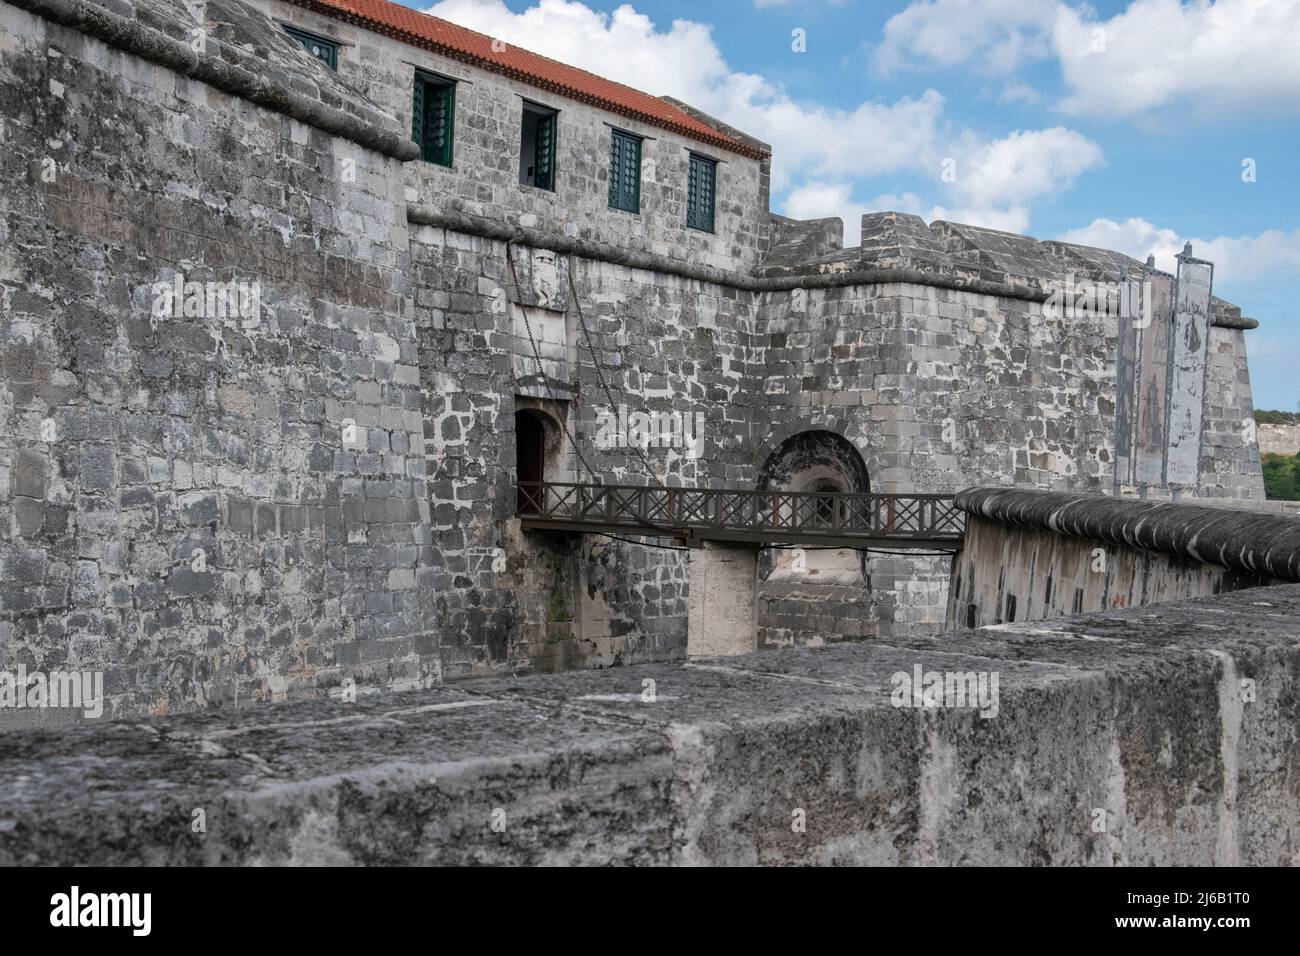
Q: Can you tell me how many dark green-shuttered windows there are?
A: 5